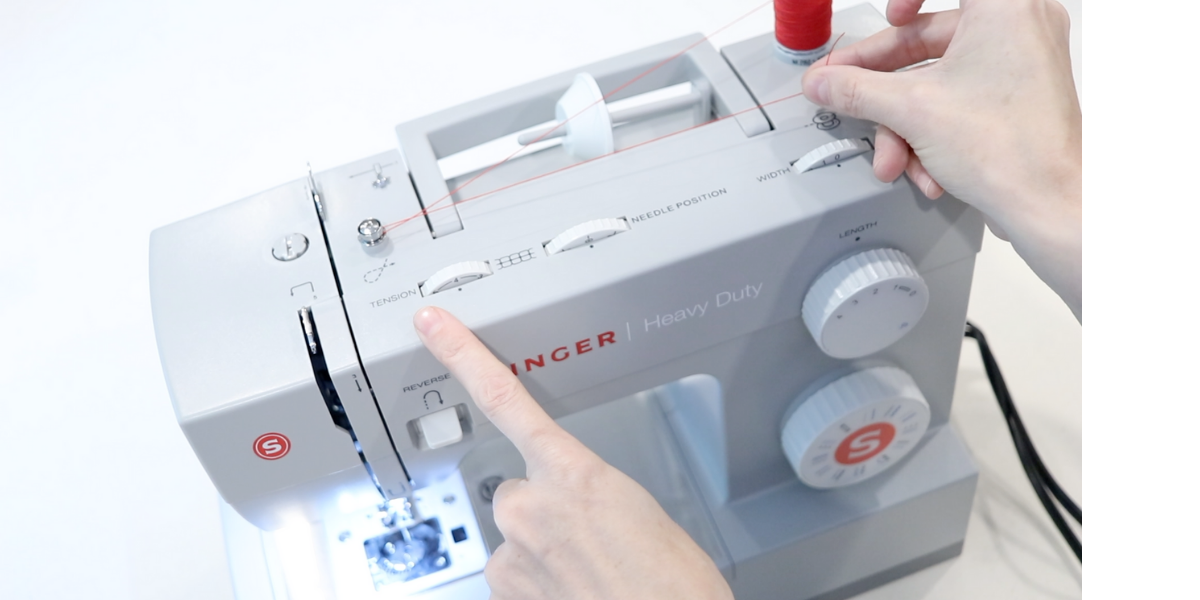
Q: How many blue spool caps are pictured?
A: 1